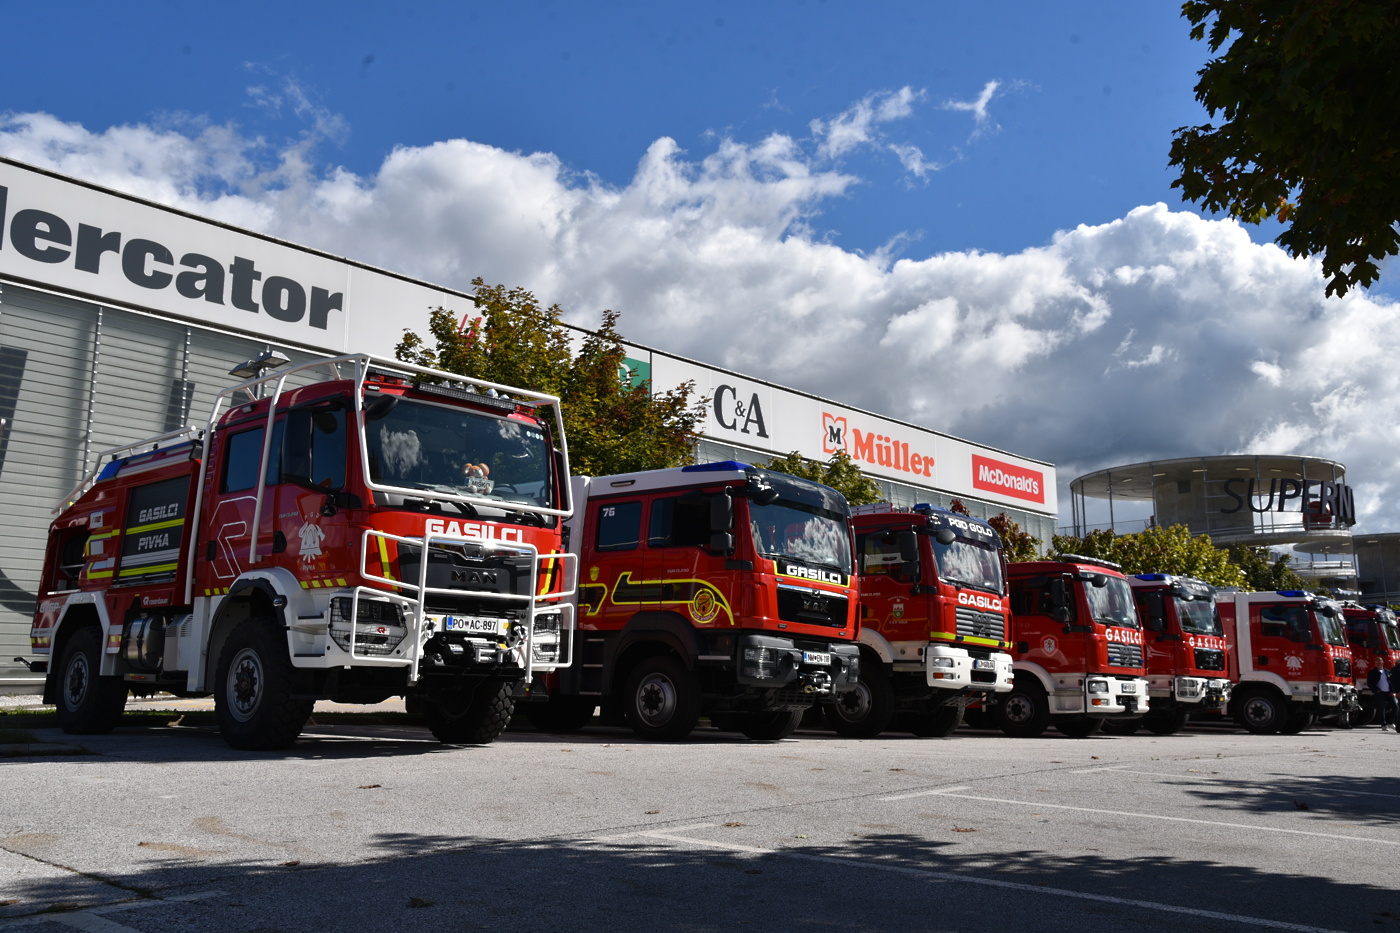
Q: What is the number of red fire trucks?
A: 7